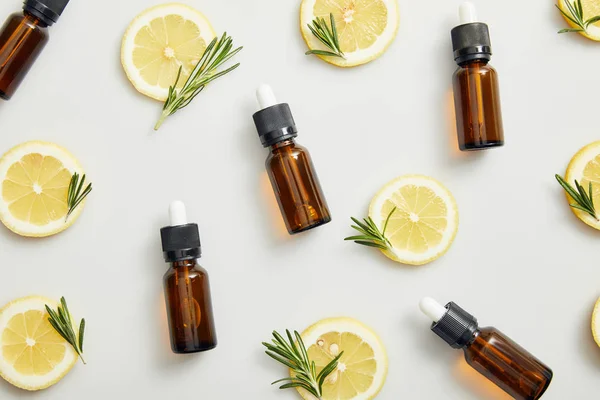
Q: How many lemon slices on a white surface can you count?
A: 9